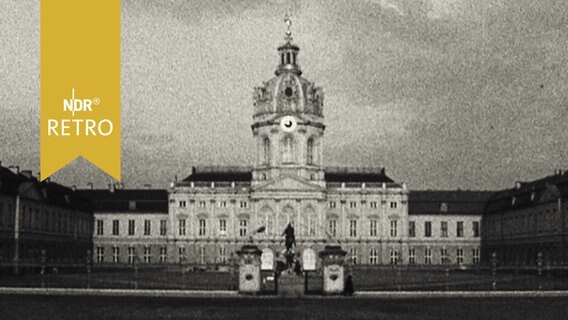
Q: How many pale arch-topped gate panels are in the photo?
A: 2